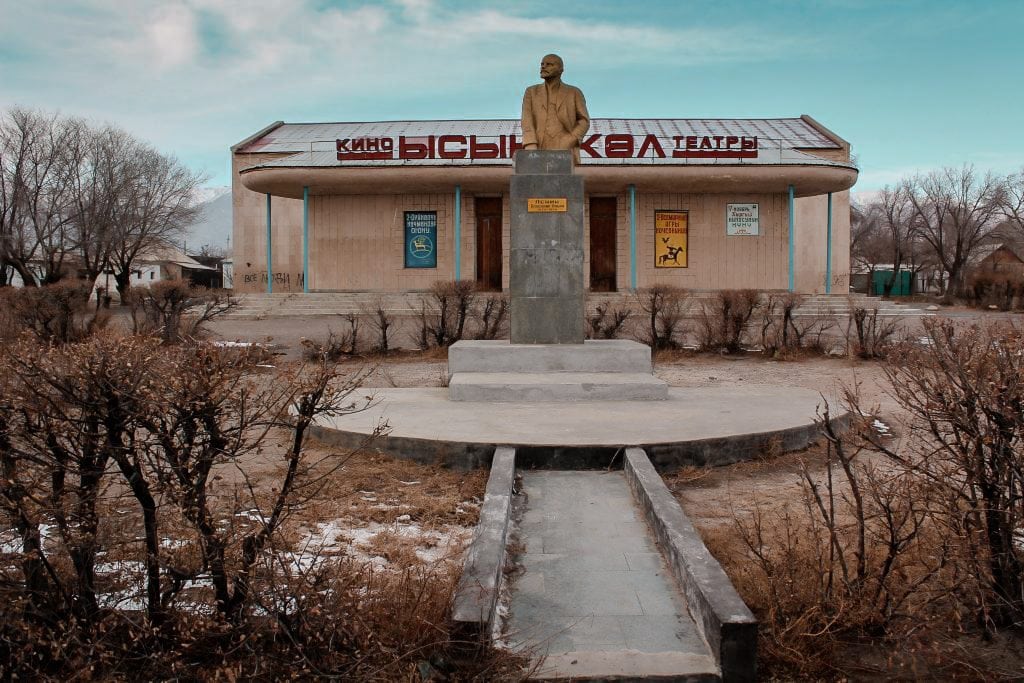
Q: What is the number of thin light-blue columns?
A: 6